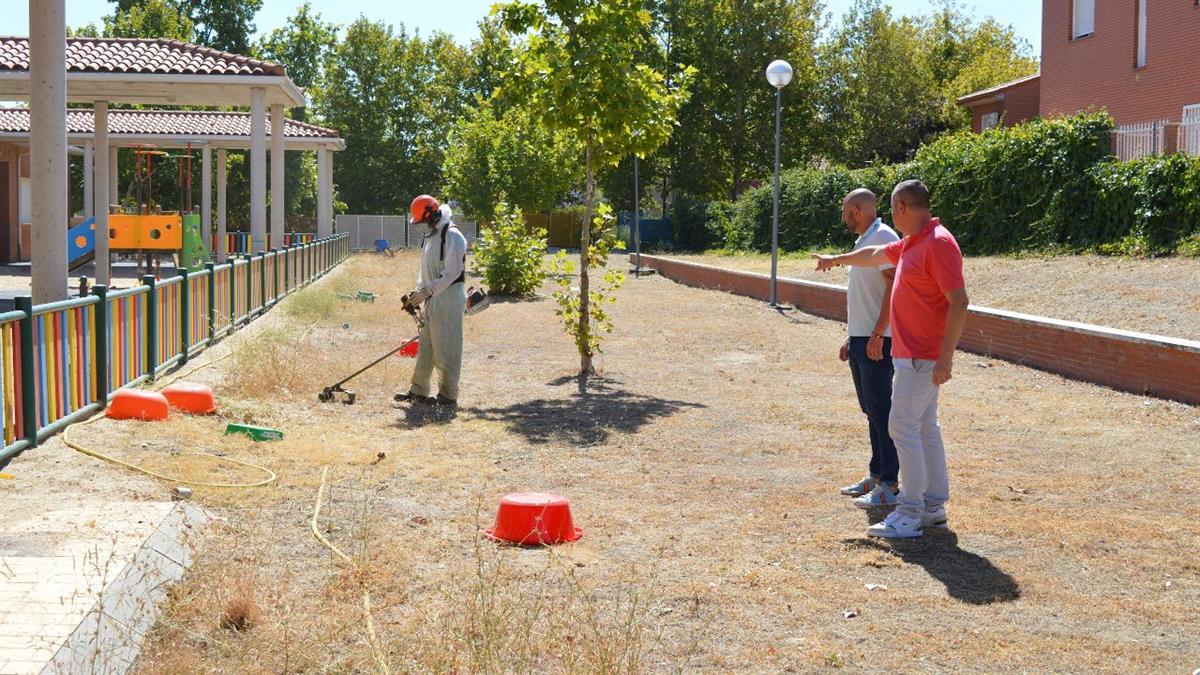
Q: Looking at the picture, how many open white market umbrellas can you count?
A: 0